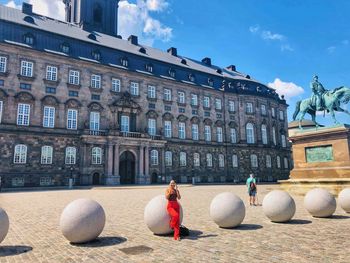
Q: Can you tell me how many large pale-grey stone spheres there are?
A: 7